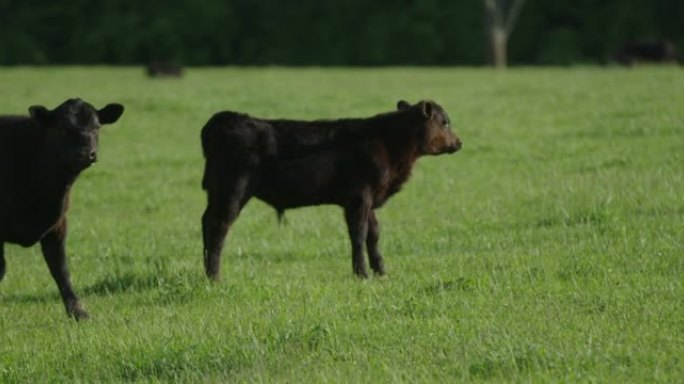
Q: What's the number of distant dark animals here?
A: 2